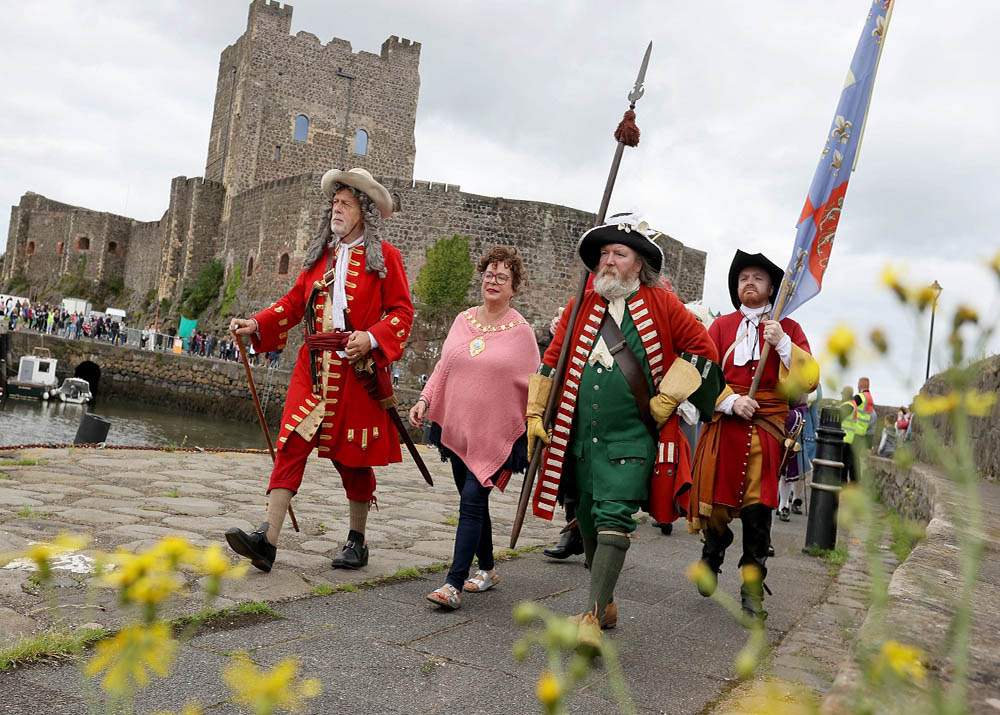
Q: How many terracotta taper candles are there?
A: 0